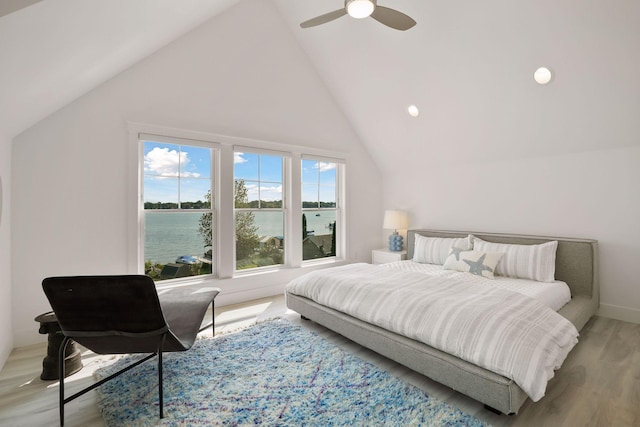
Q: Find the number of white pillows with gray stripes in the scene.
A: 2